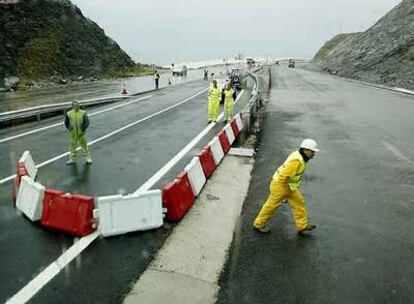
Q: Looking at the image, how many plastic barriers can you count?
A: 13